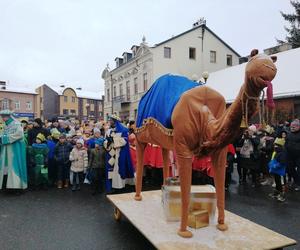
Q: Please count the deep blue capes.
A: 1